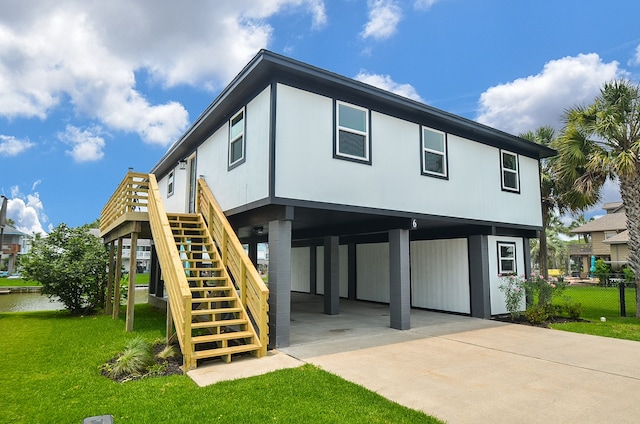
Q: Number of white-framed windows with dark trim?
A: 6